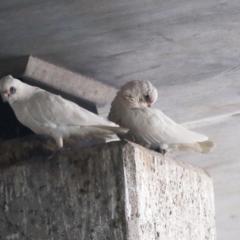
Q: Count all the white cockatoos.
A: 2